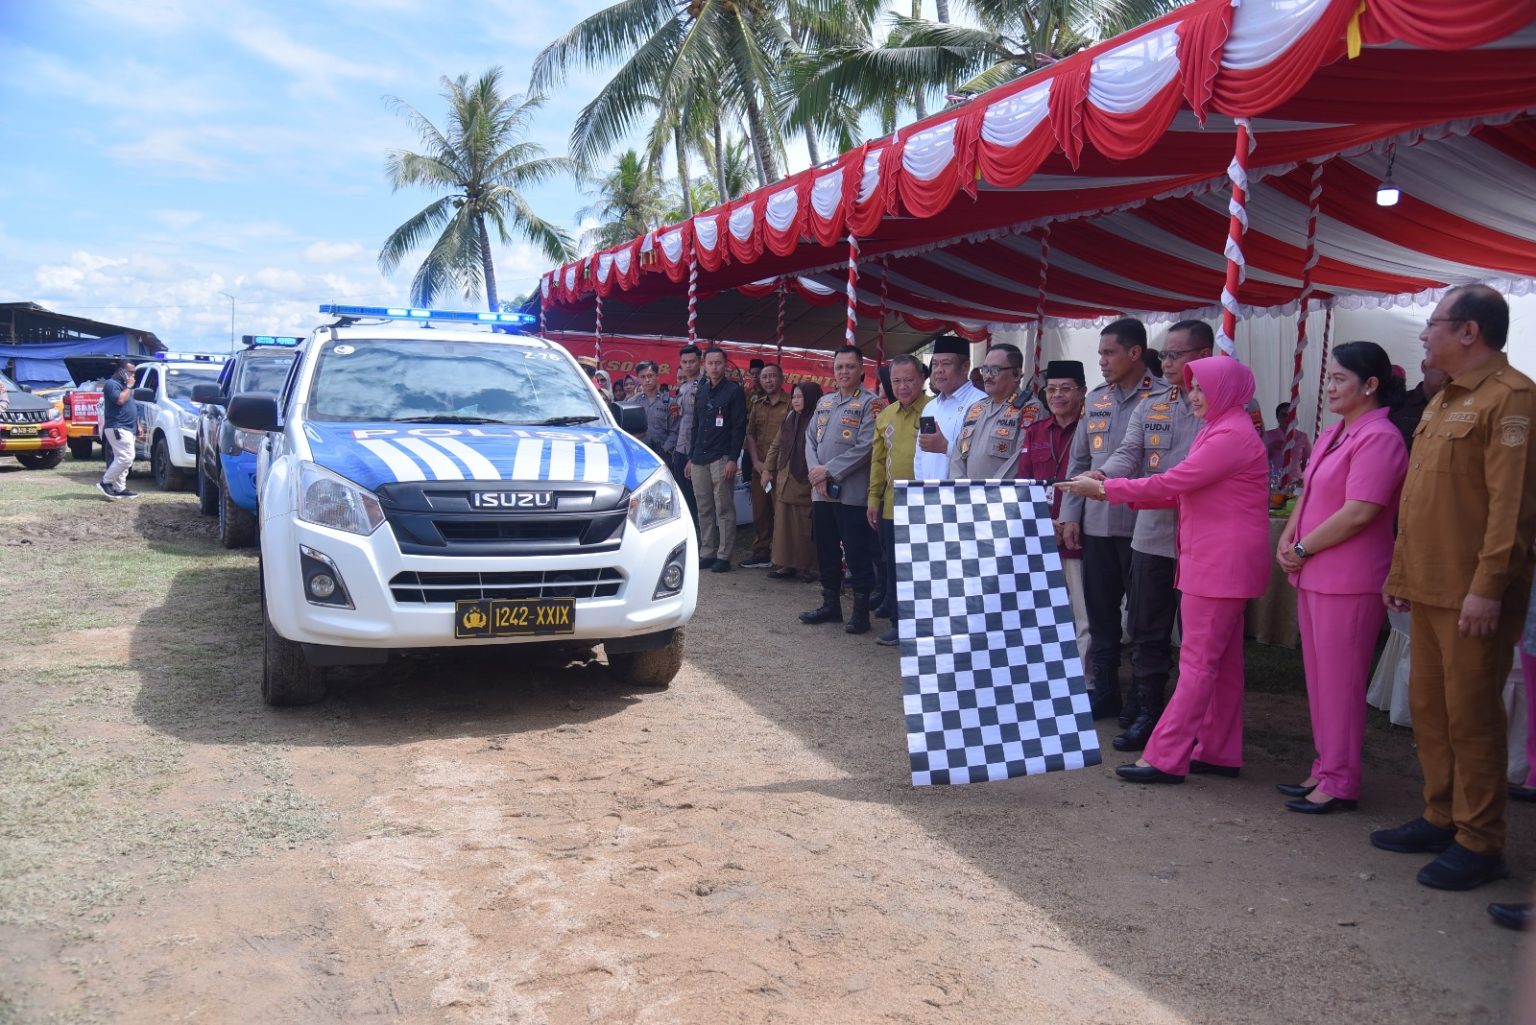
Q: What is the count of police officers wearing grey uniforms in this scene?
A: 6